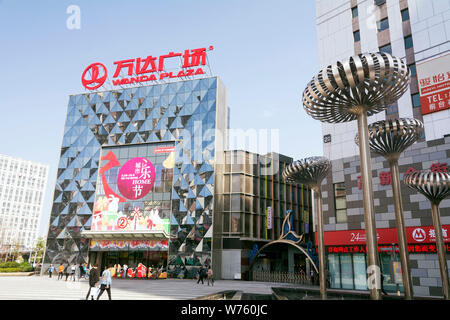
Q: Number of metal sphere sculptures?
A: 4